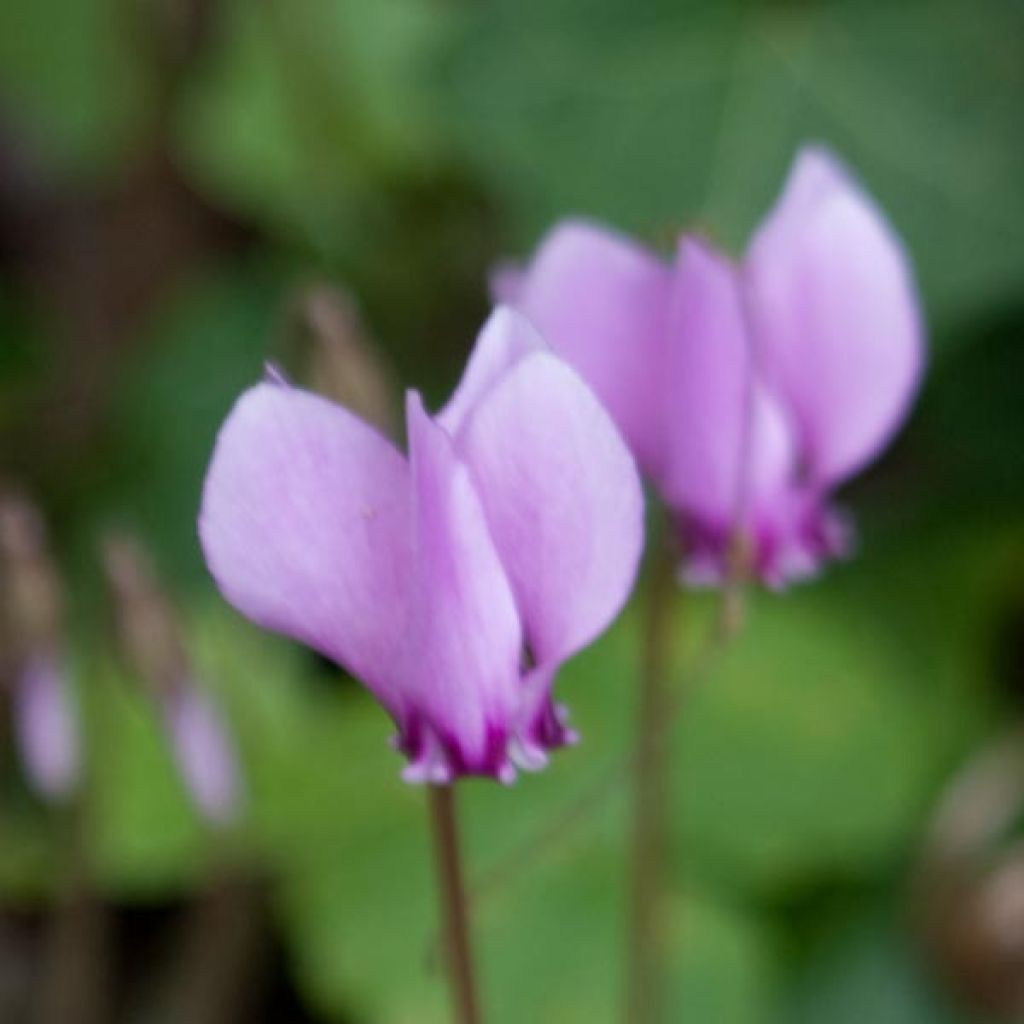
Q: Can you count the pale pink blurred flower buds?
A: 2